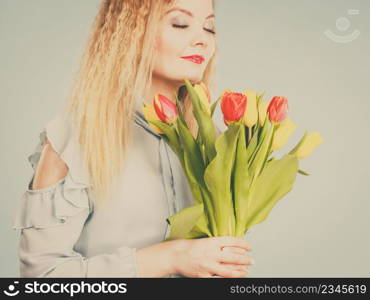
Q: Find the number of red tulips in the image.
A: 3